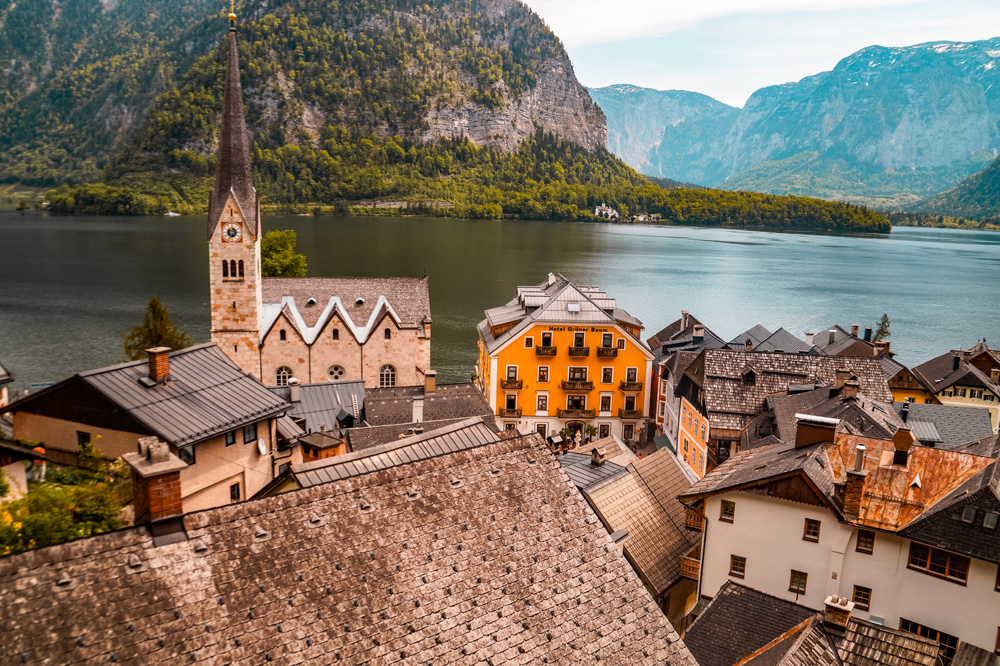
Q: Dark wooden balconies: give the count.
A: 9